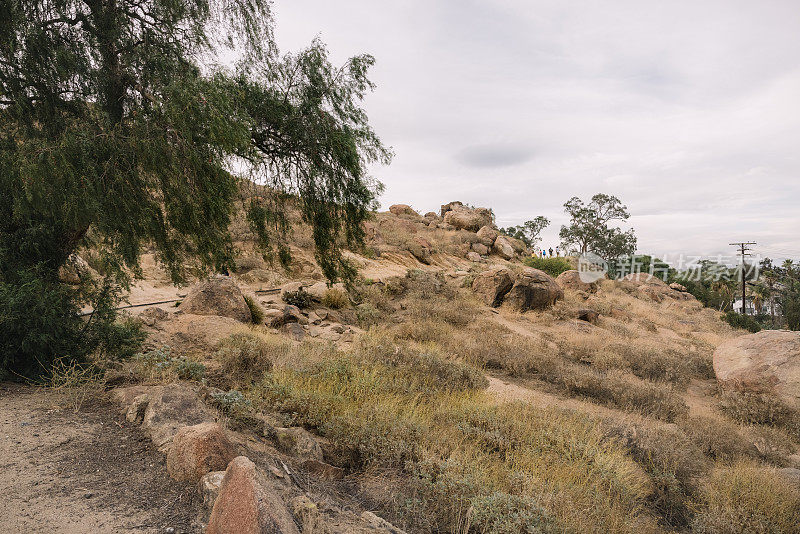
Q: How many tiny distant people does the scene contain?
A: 5